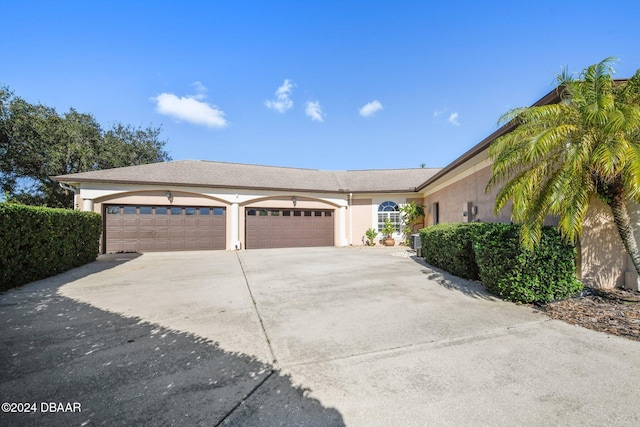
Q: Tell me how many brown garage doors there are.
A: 2